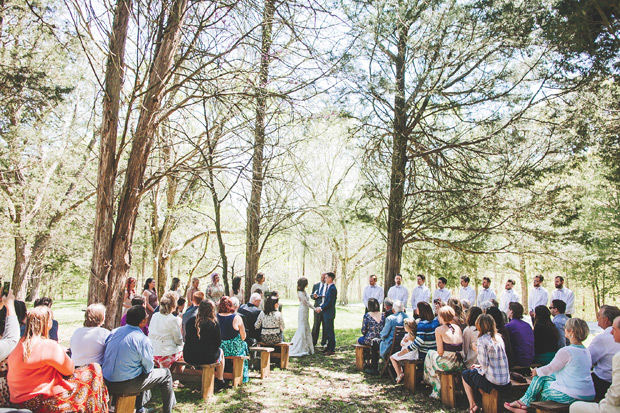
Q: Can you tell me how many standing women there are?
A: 8